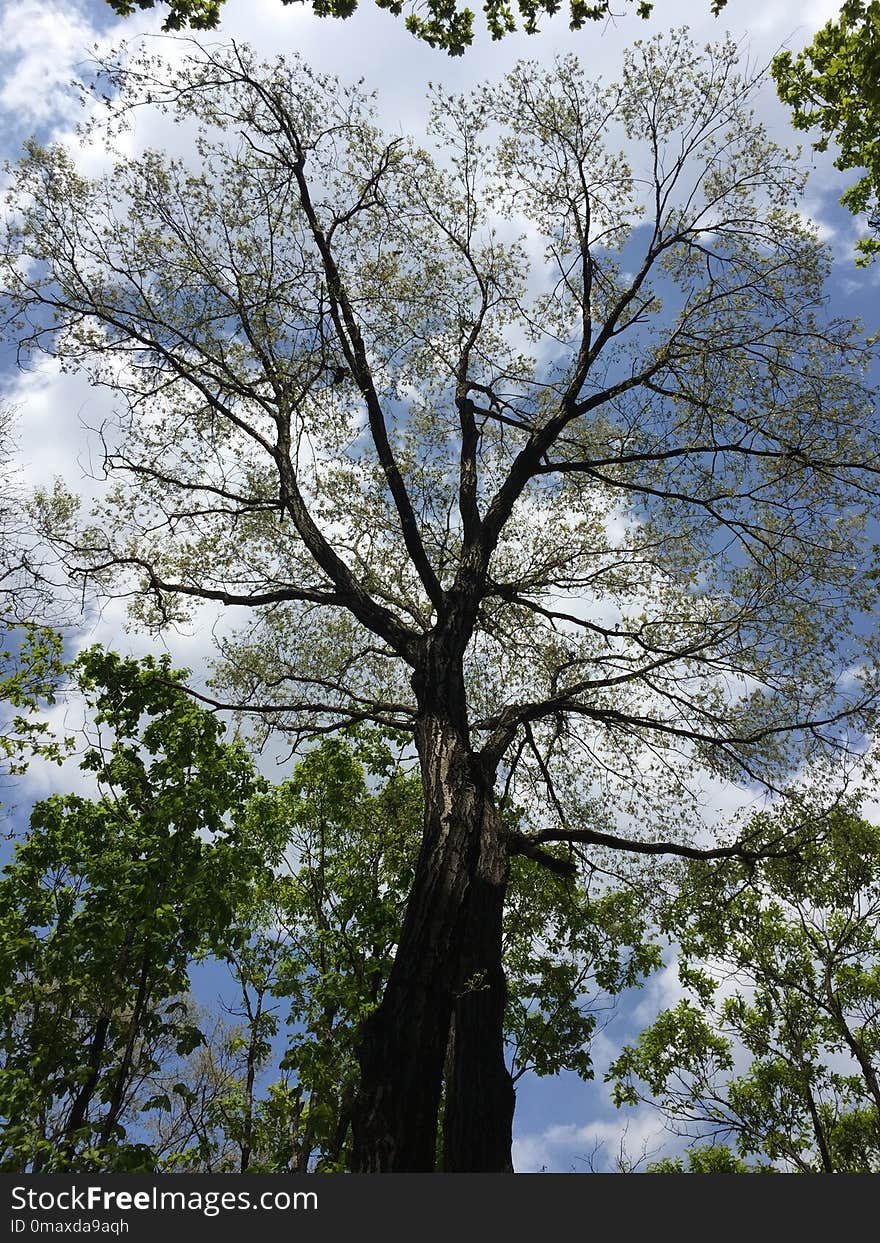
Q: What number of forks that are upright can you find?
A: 0